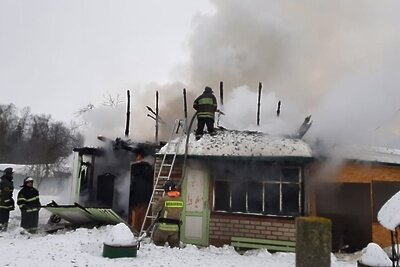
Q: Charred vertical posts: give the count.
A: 6